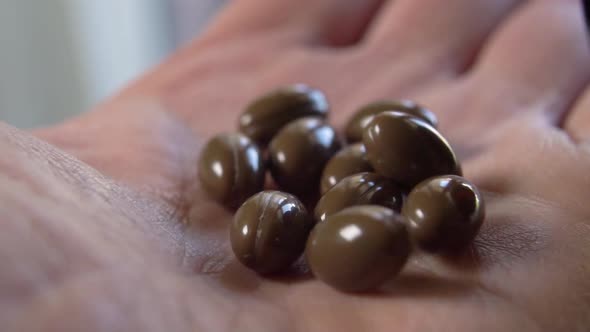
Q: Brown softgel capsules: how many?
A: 10